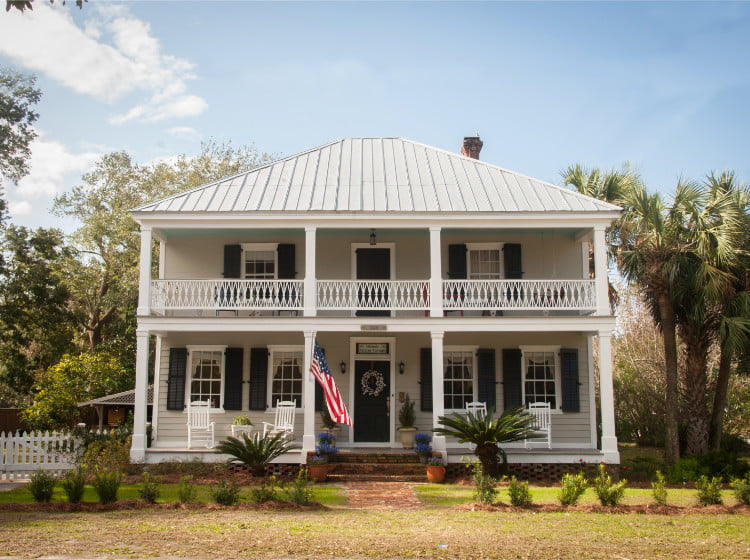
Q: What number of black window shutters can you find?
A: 12